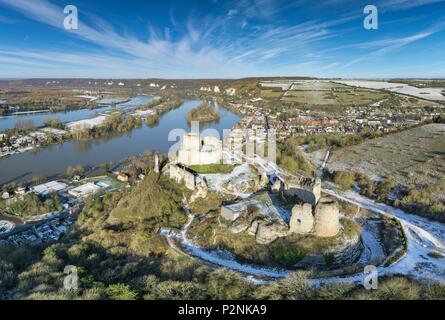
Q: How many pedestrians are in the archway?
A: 0